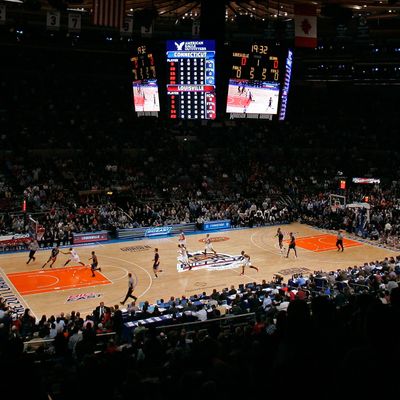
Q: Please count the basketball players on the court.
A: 10